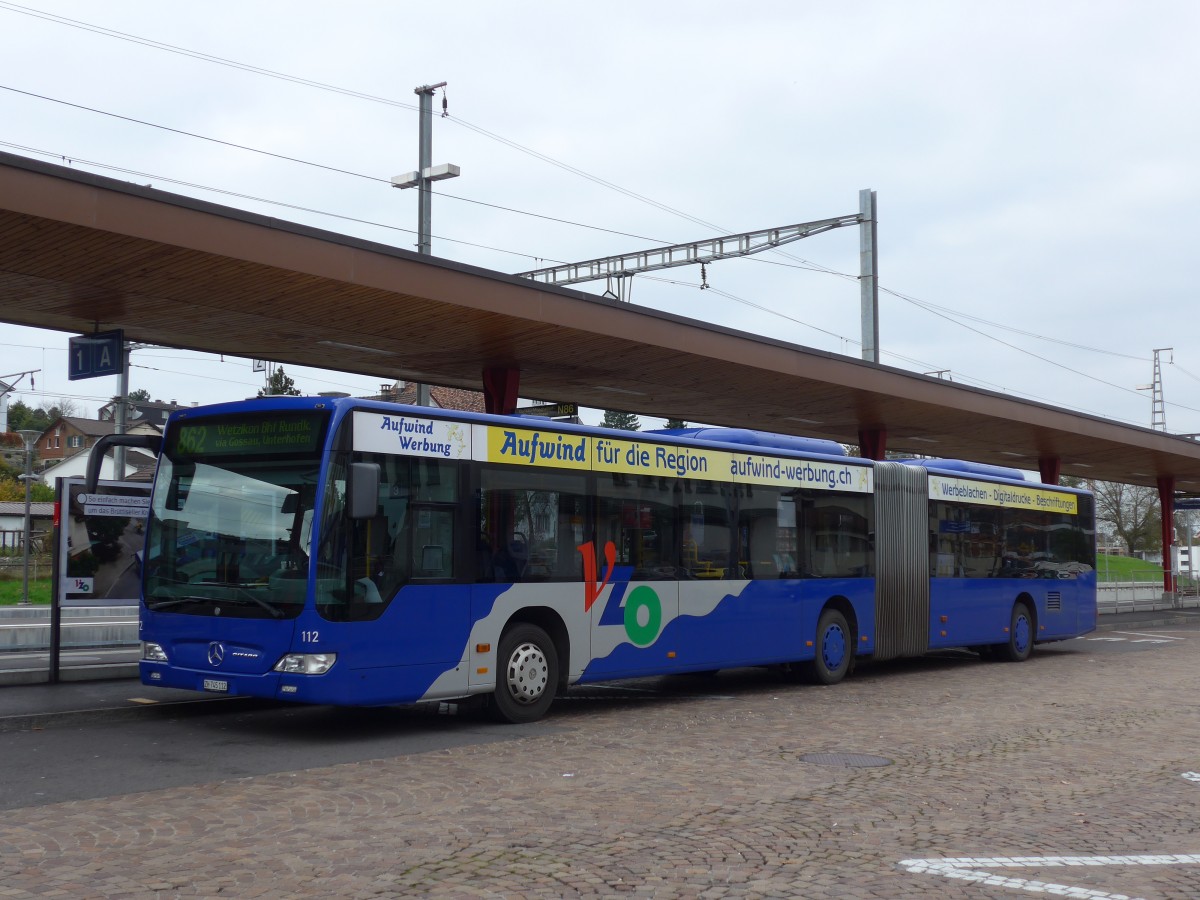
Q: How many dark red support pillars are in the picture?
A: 4